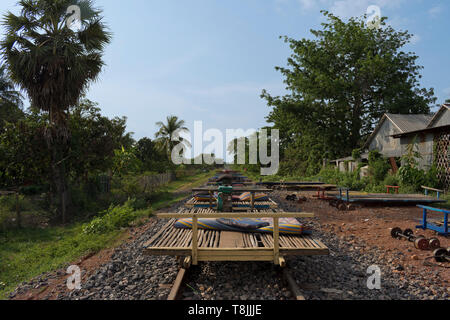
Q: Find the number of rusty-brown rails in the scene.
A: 2